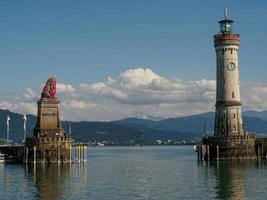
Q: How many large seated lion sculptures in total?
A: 1